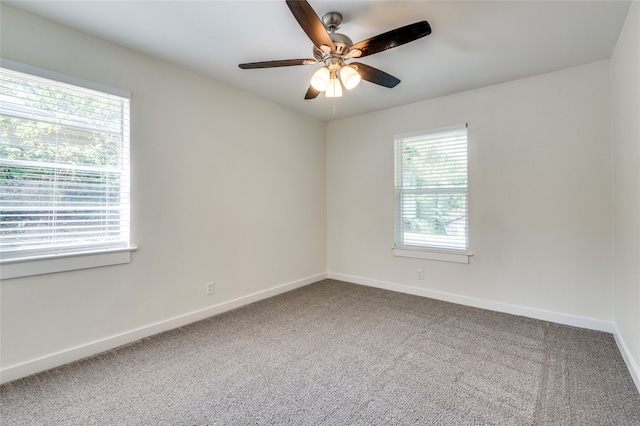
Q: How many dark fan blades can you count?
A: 5